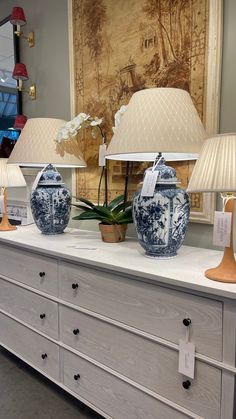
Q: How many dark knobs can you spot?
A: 8